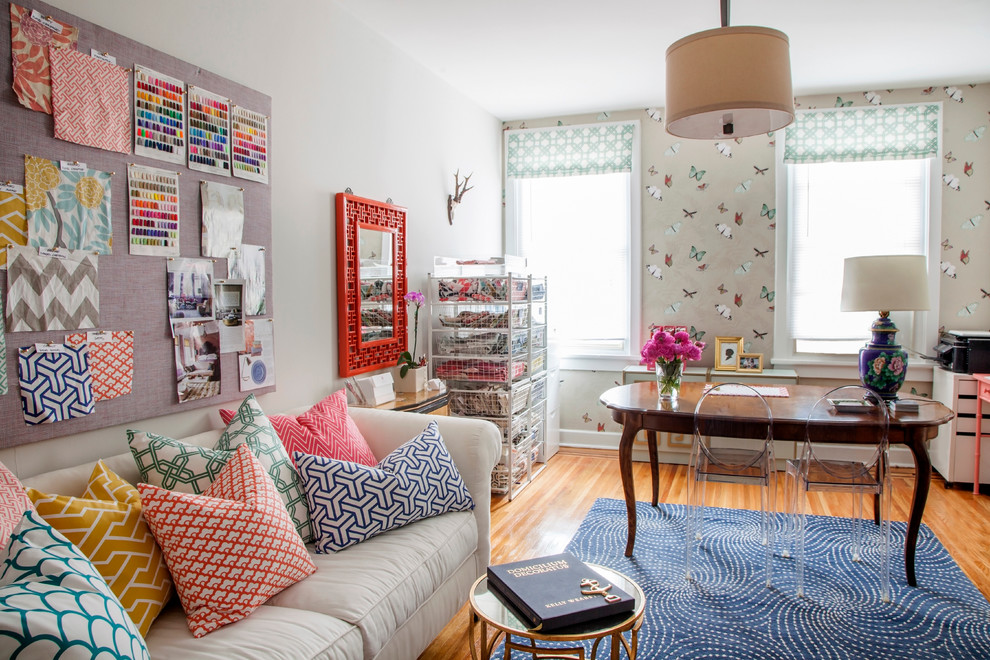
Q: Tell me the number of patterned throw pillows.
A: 7